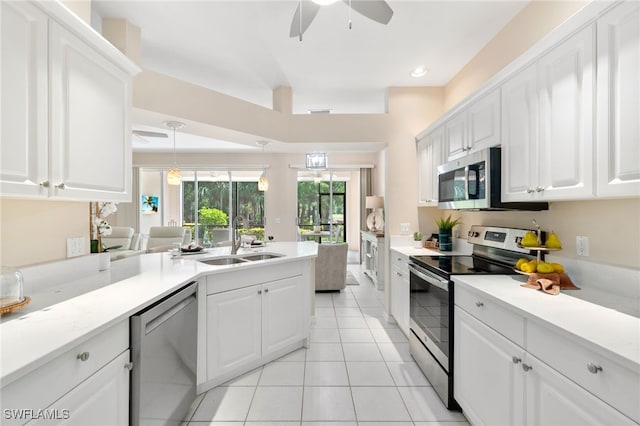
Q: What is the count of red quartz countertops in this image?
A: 0